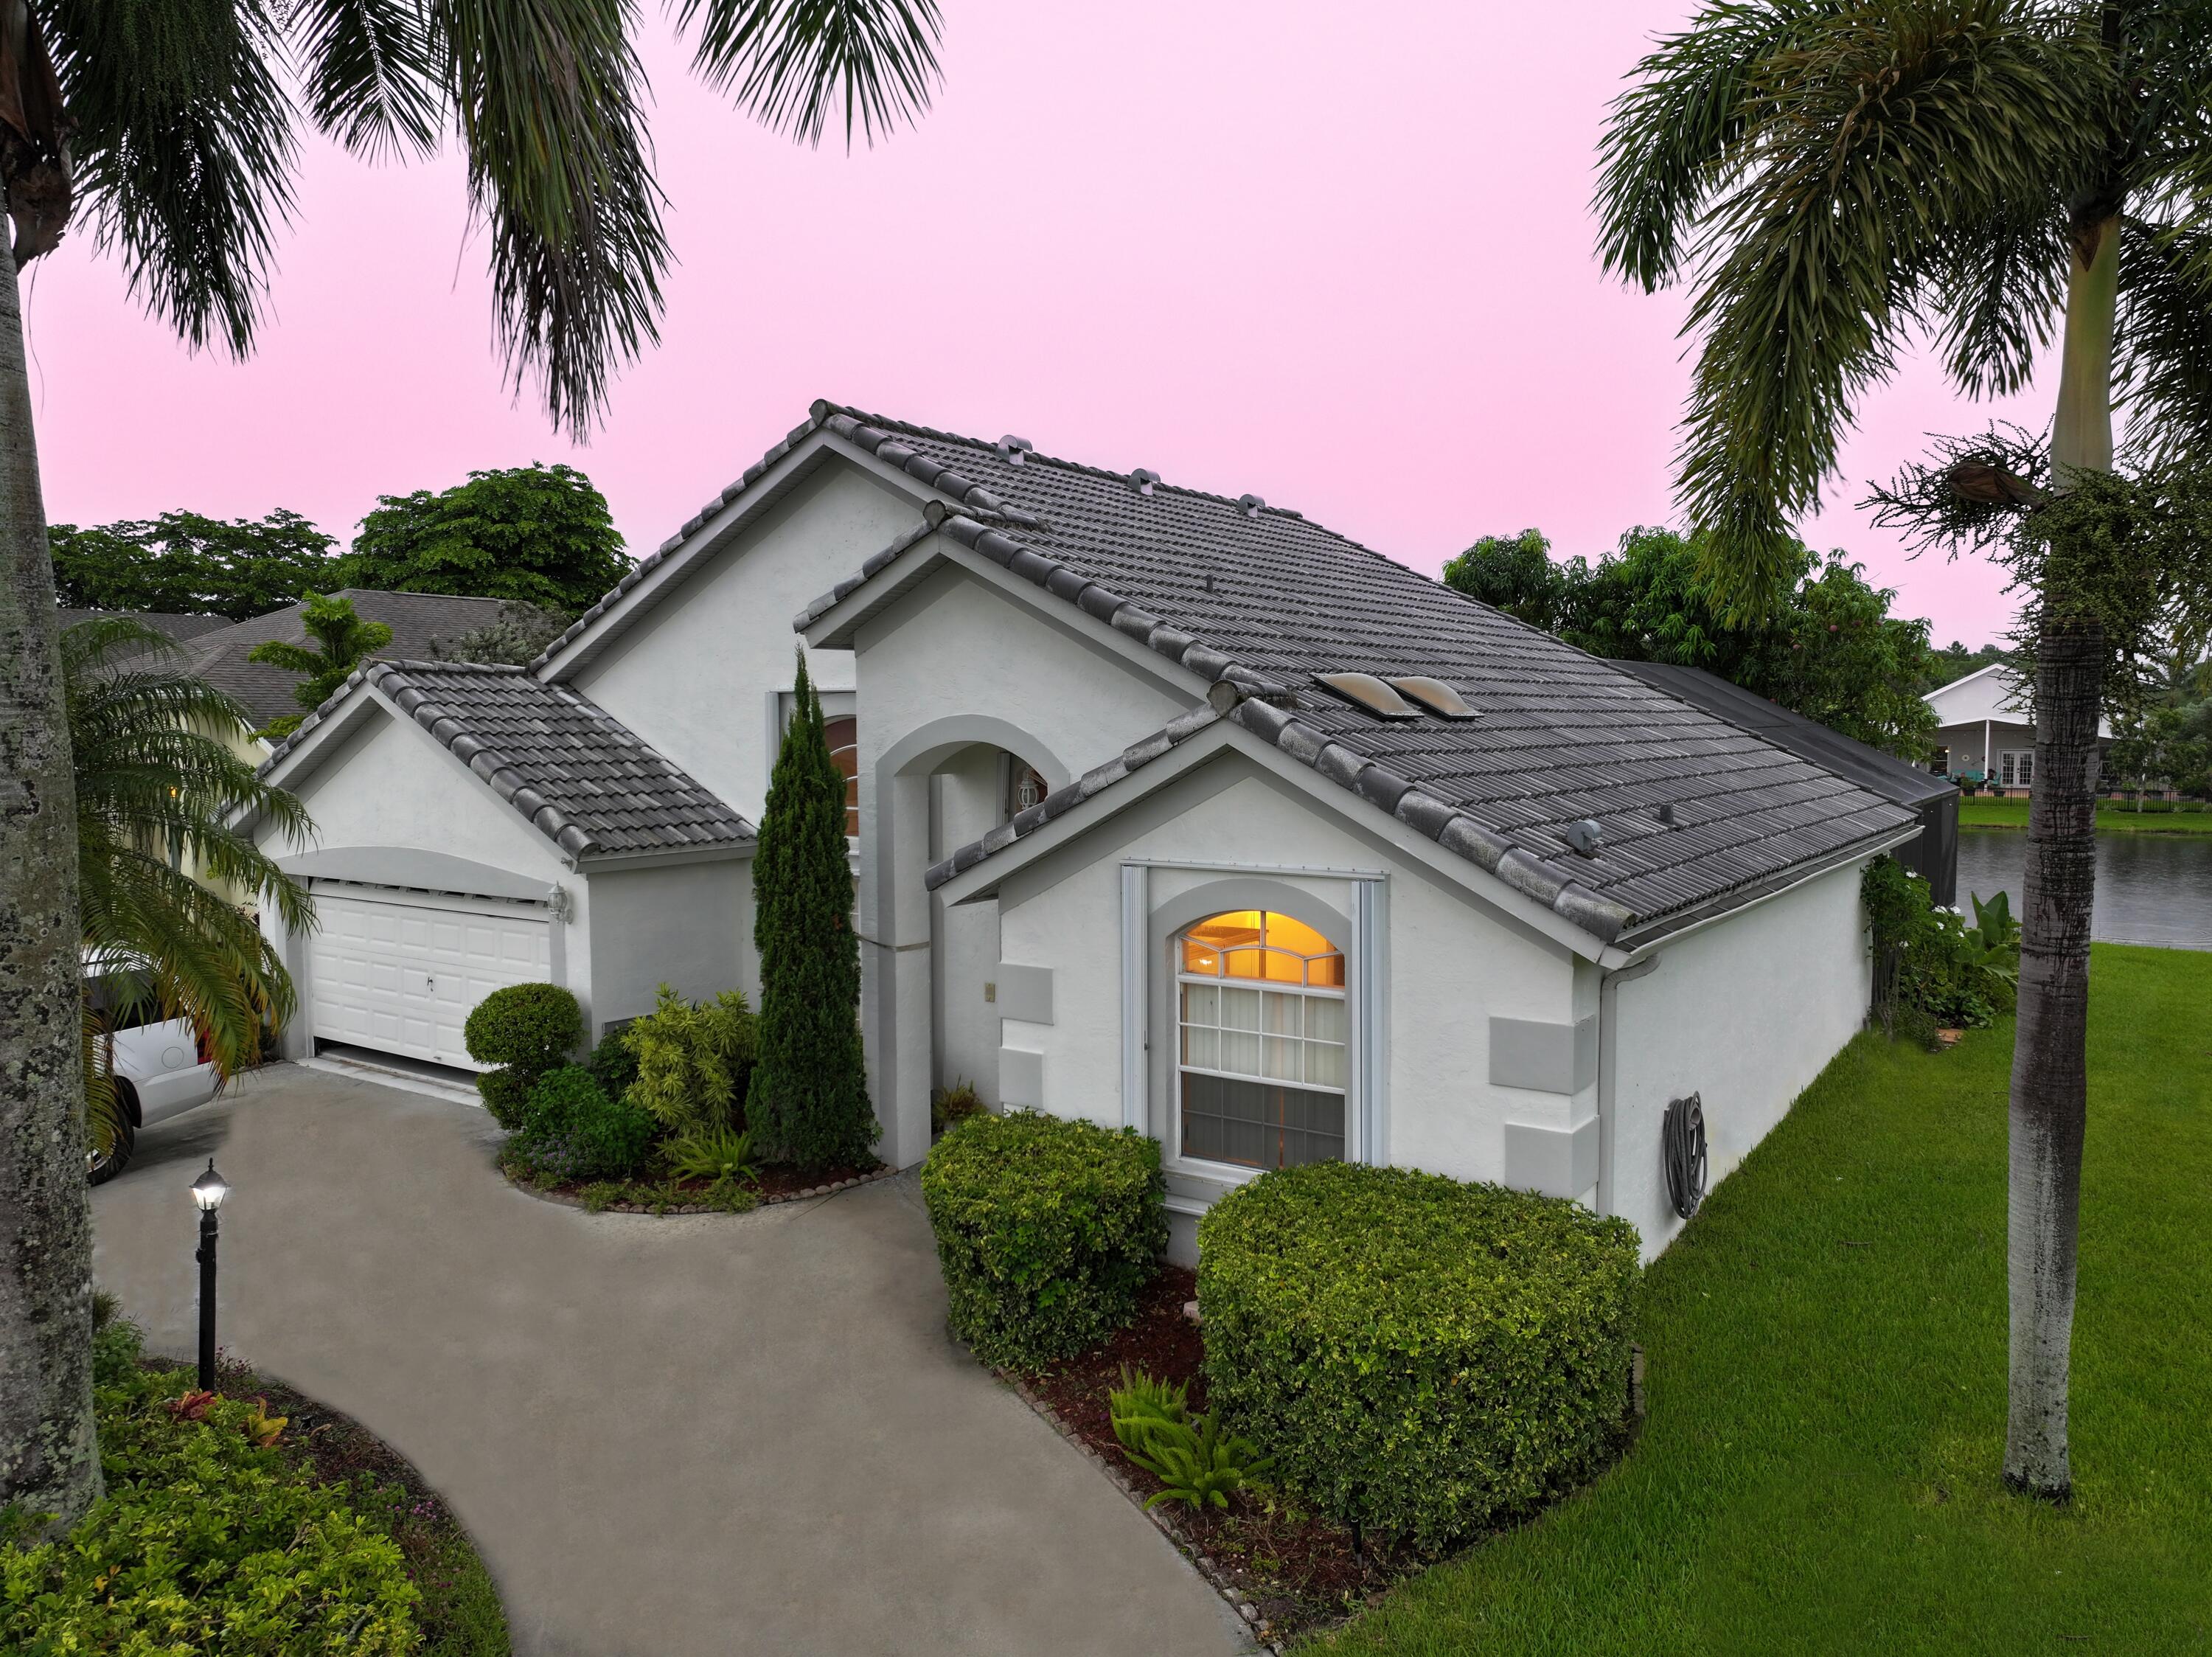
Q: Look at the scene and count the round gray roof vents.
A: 4